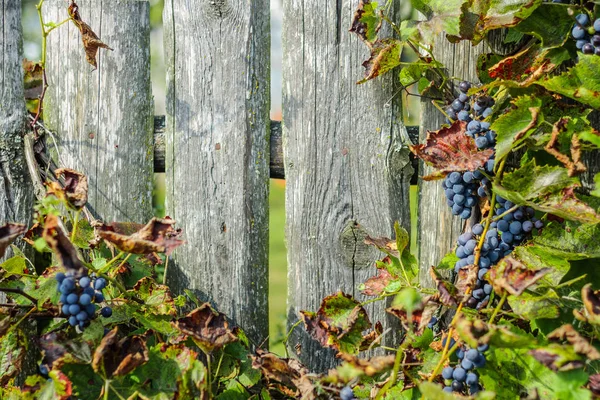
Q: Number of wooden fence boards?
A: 5